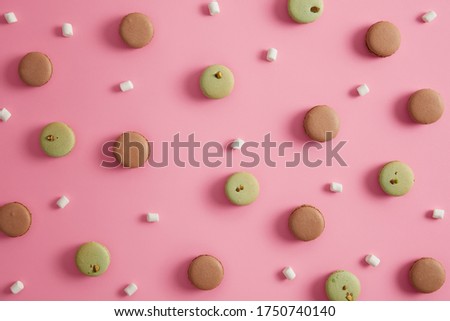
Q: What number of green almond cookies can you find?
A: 7